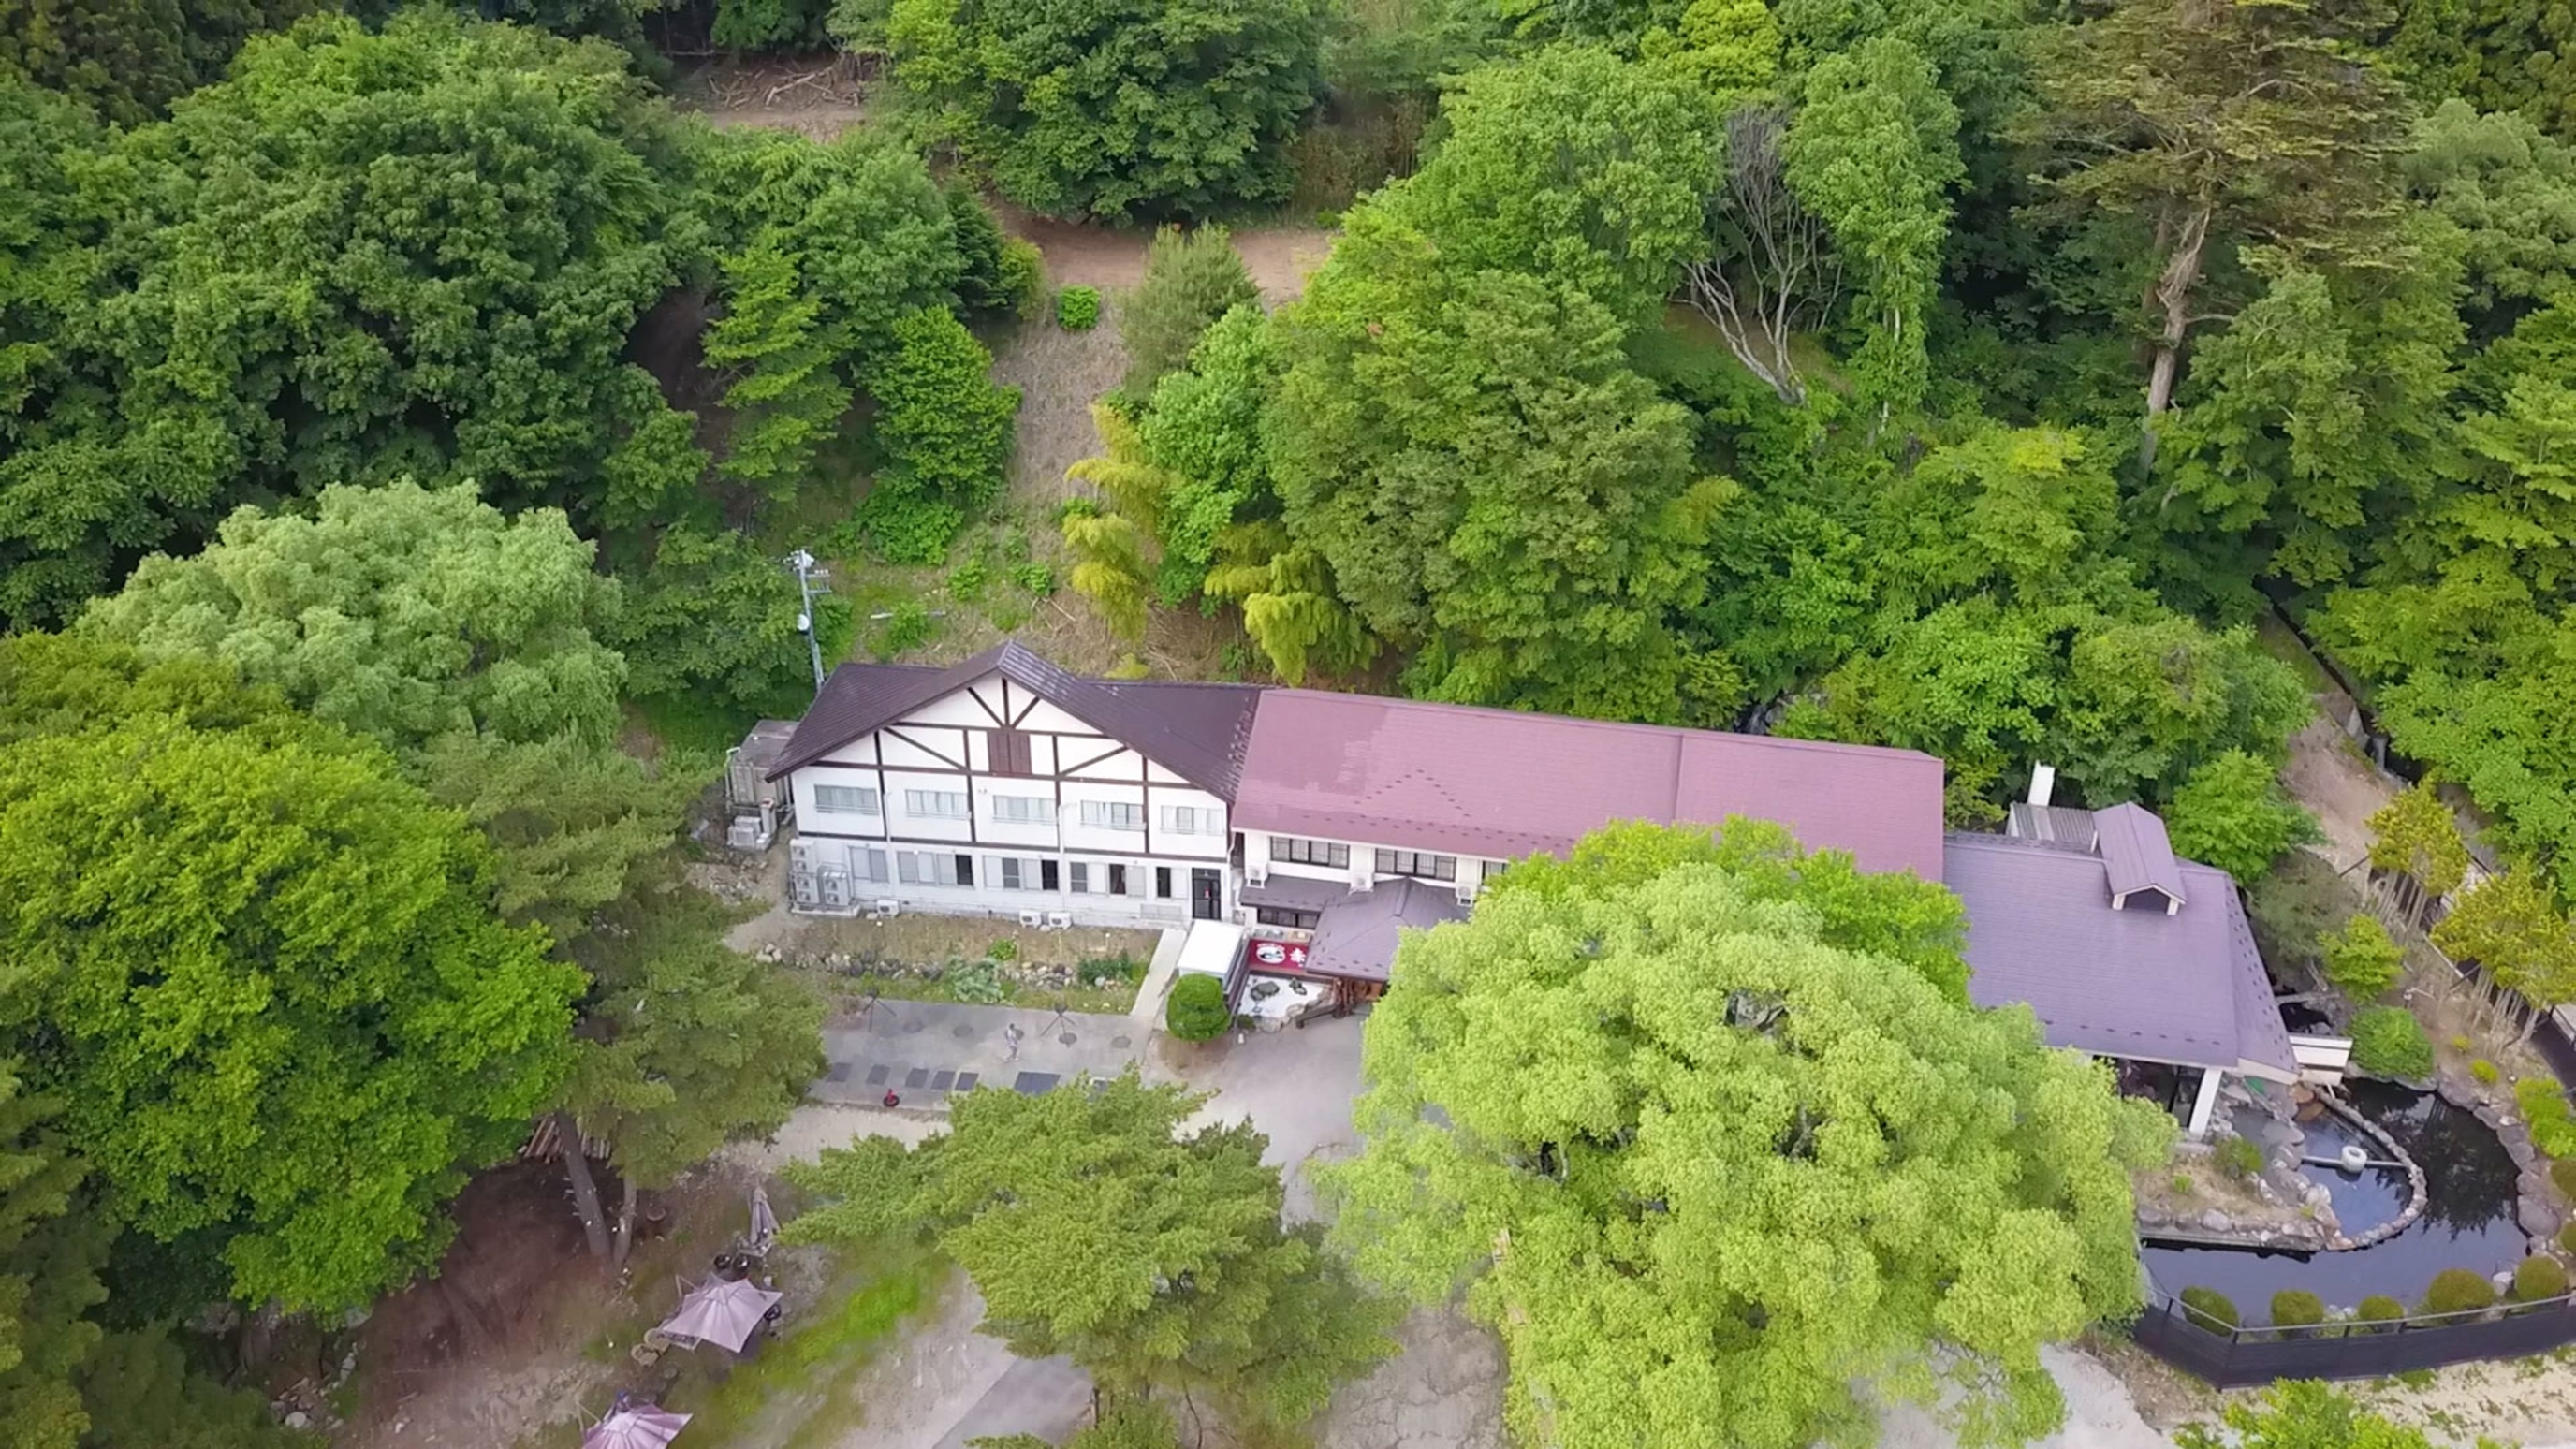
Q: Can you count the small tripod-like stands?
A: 2